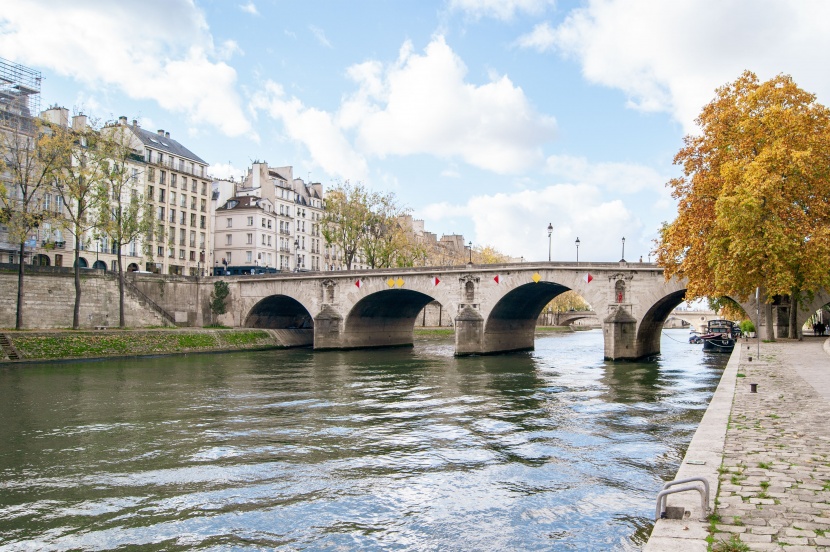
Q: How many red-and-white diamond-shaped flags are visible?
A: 4